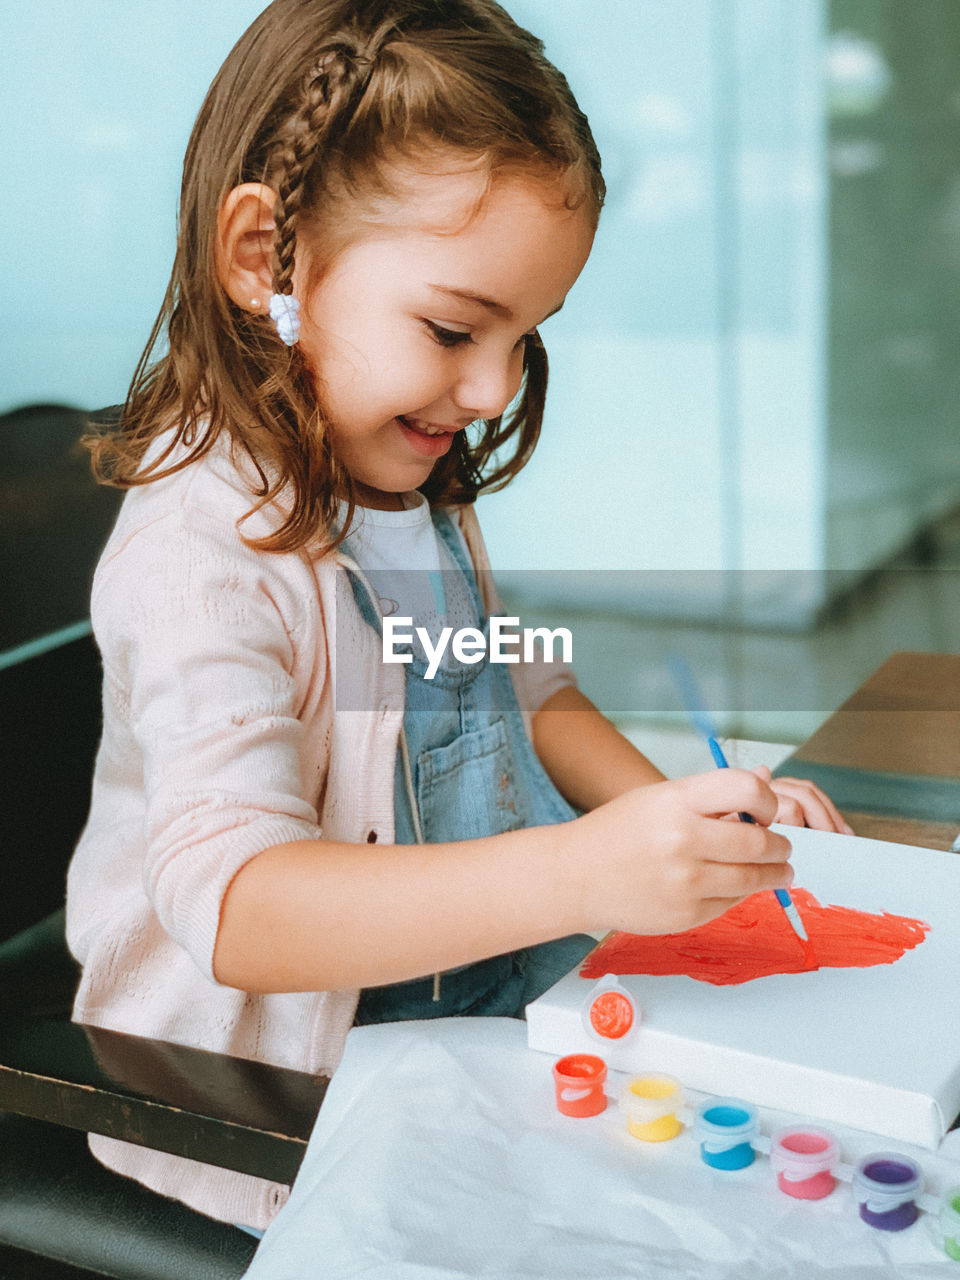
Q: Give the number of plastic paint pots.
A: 6